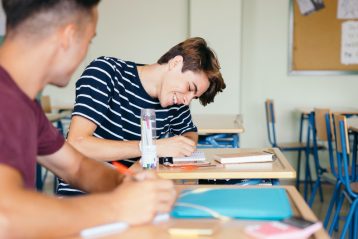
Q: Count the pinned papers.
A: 3